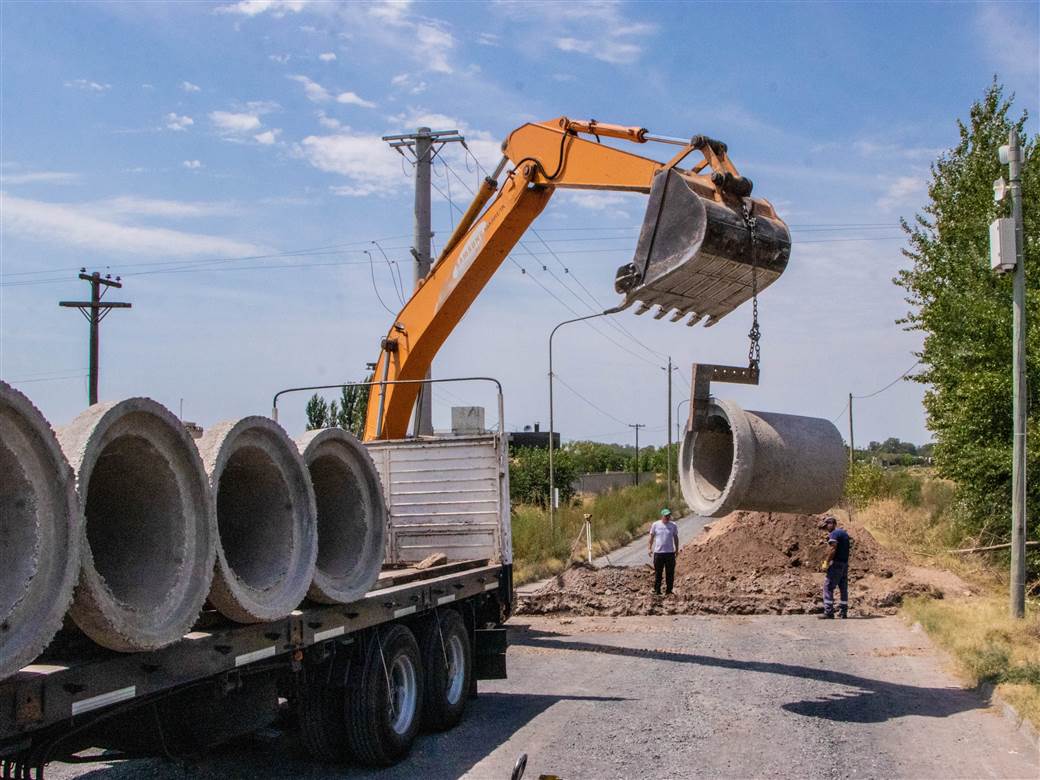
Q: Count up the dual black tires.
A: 2